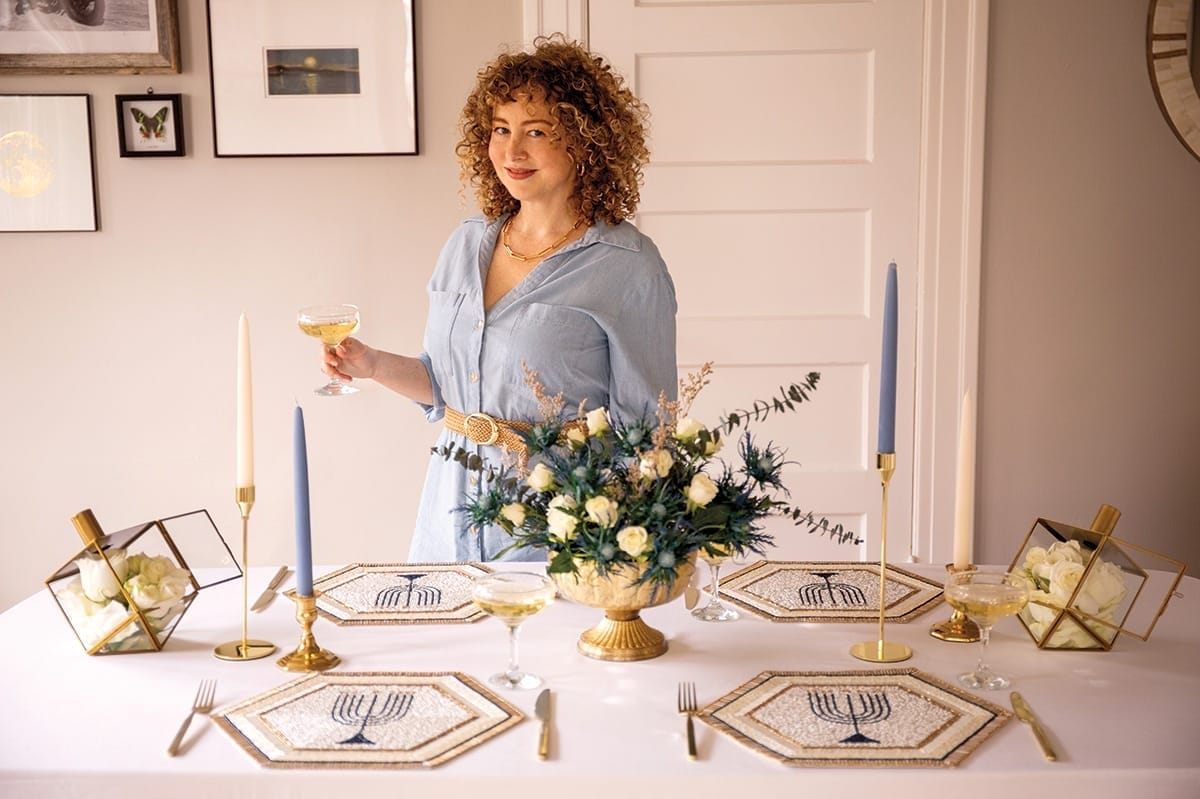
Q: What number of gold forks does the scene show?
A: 2